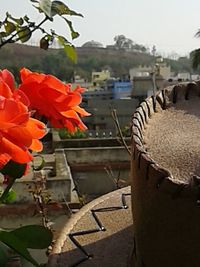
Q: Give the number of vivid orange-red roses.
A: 2